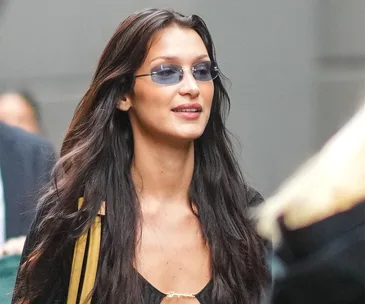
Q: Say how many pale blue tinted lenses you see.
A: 2